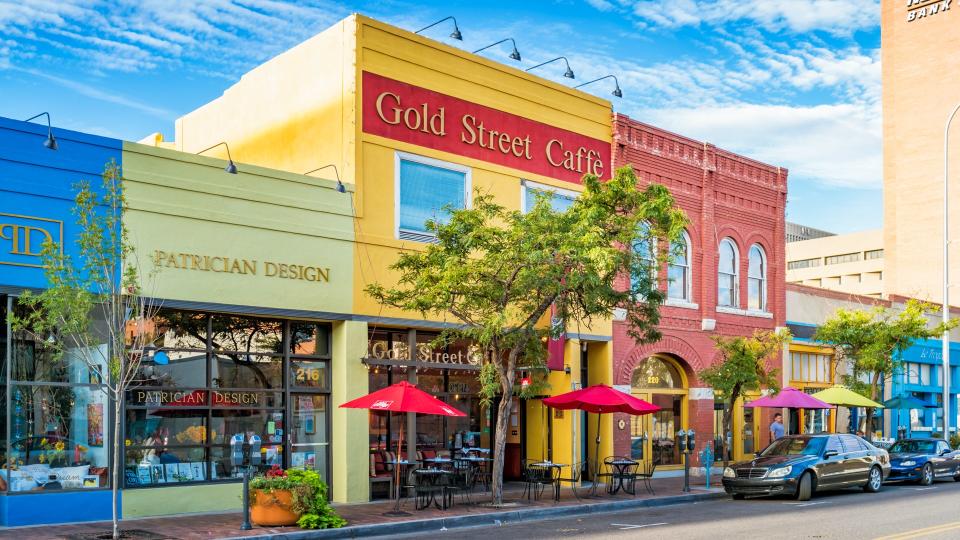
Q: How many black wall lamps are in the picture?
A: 7